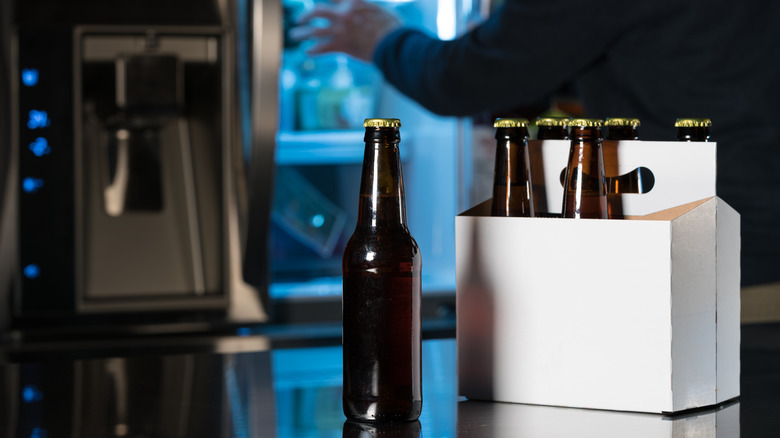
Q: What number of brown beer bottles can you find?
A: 6